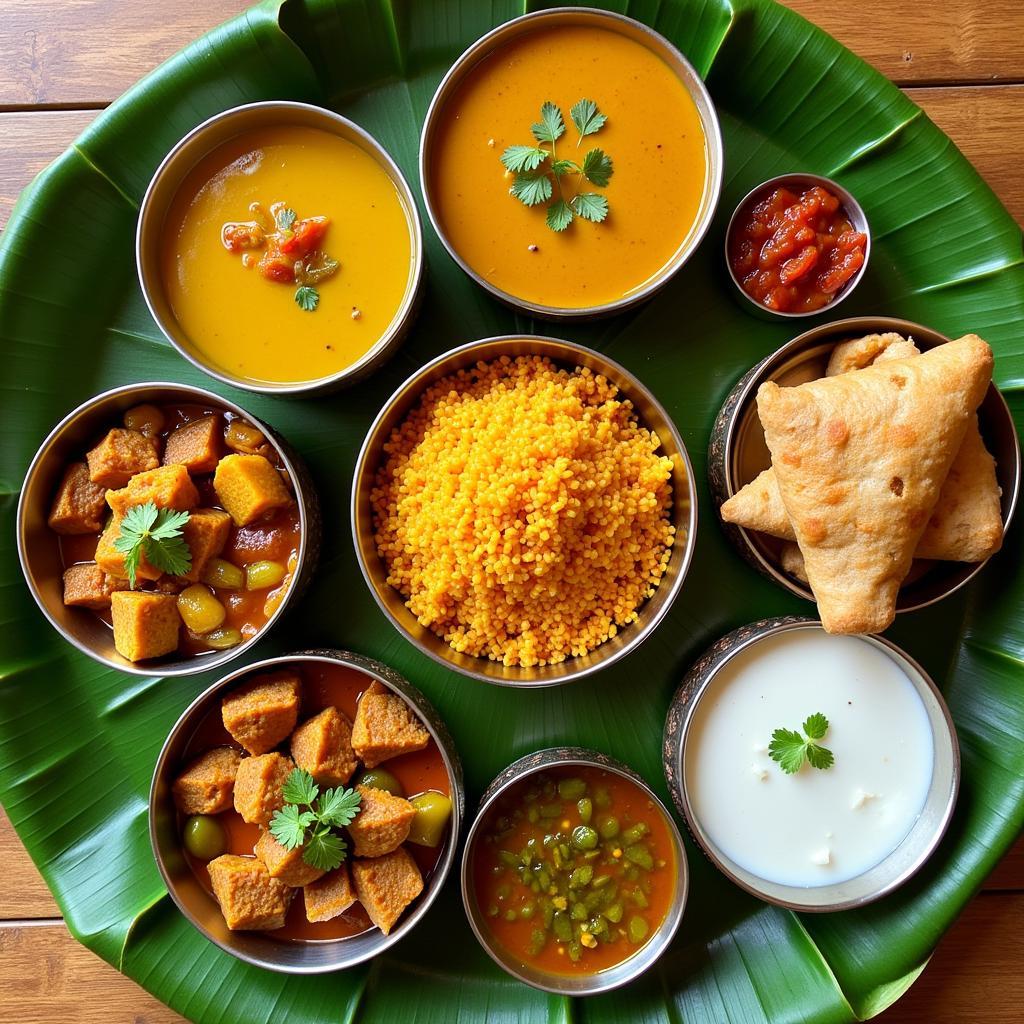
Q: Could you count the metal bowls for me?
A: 9